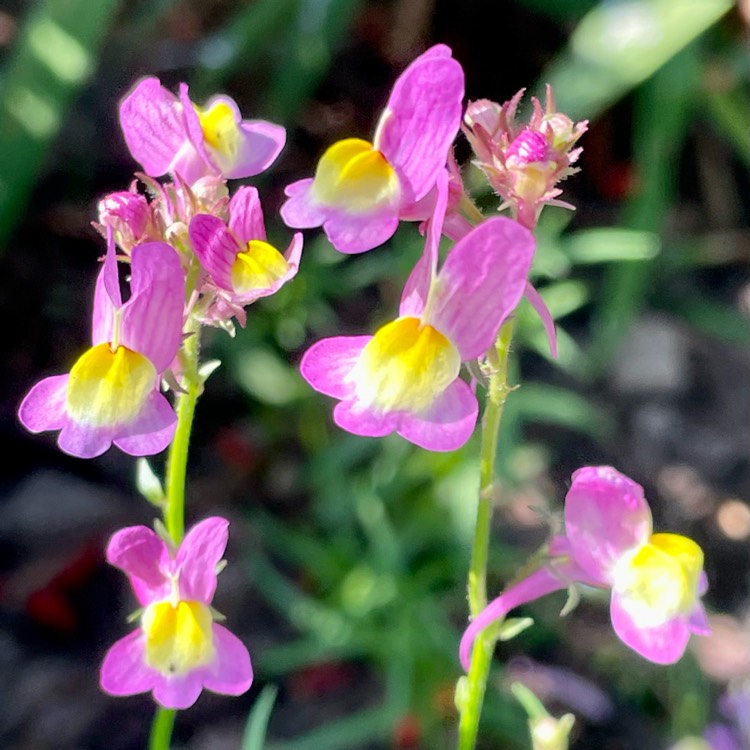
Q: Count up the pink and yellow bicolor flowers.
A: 7